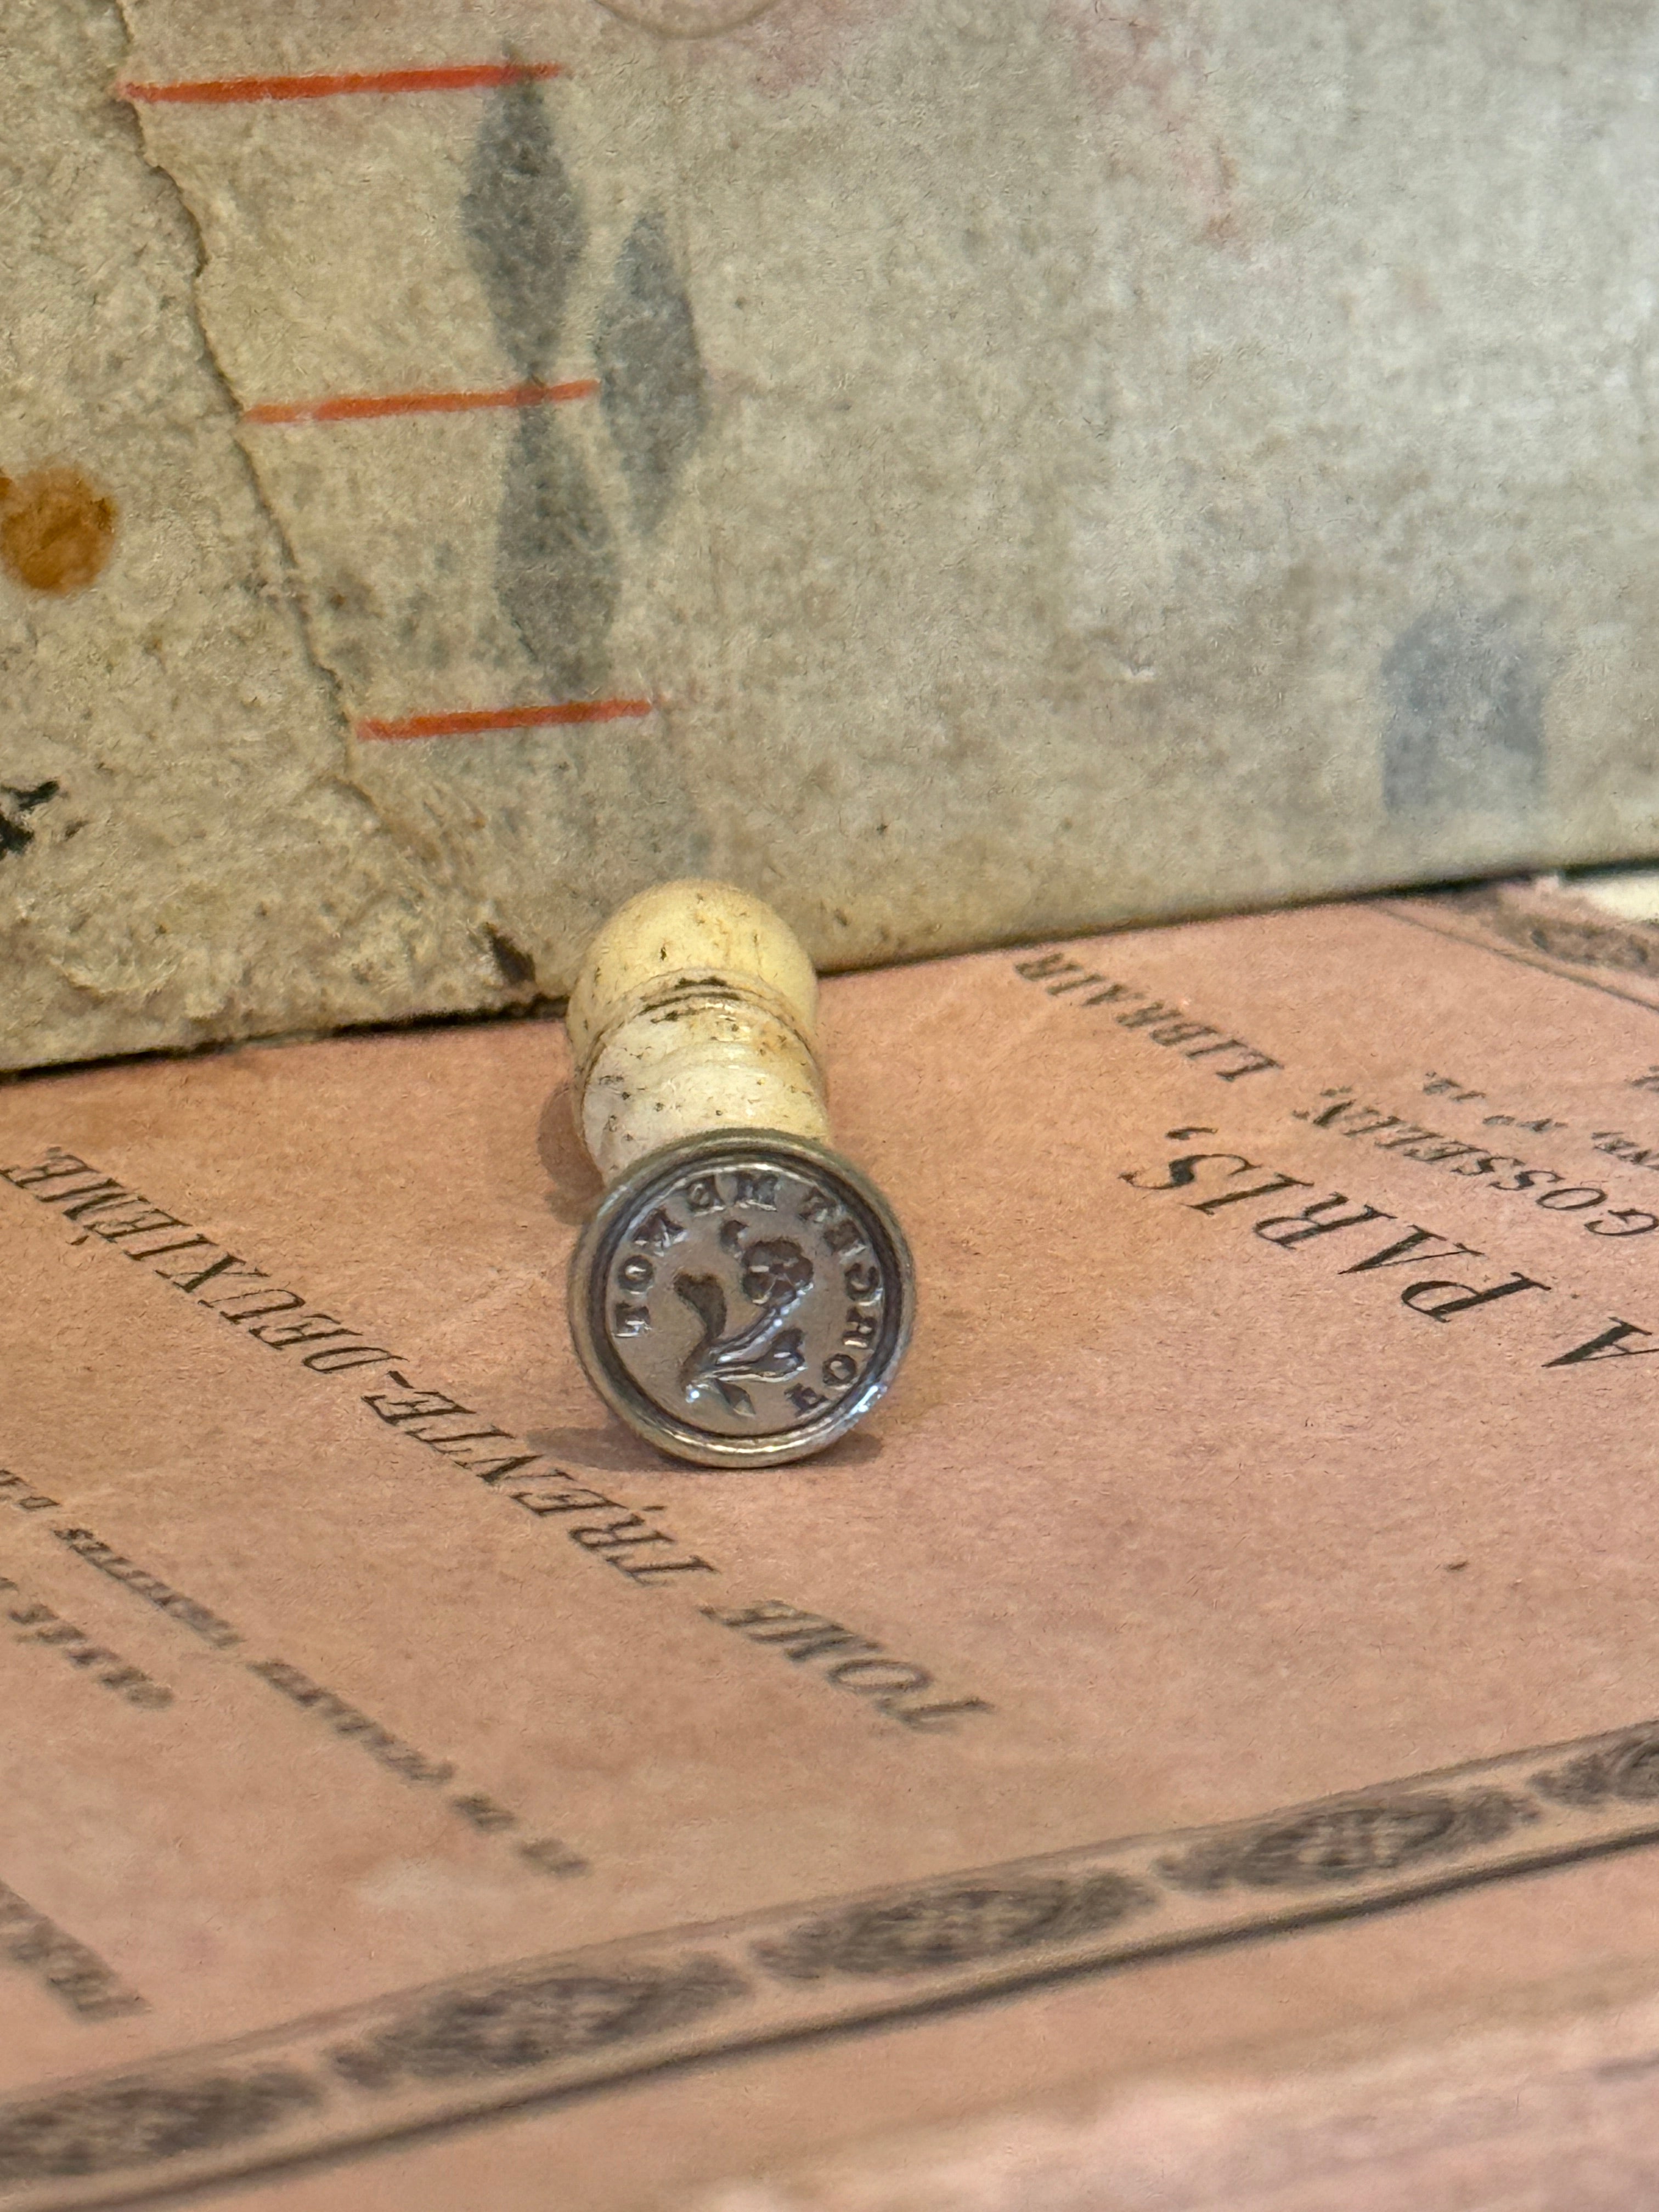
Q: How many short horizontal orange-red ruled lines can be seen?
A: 3